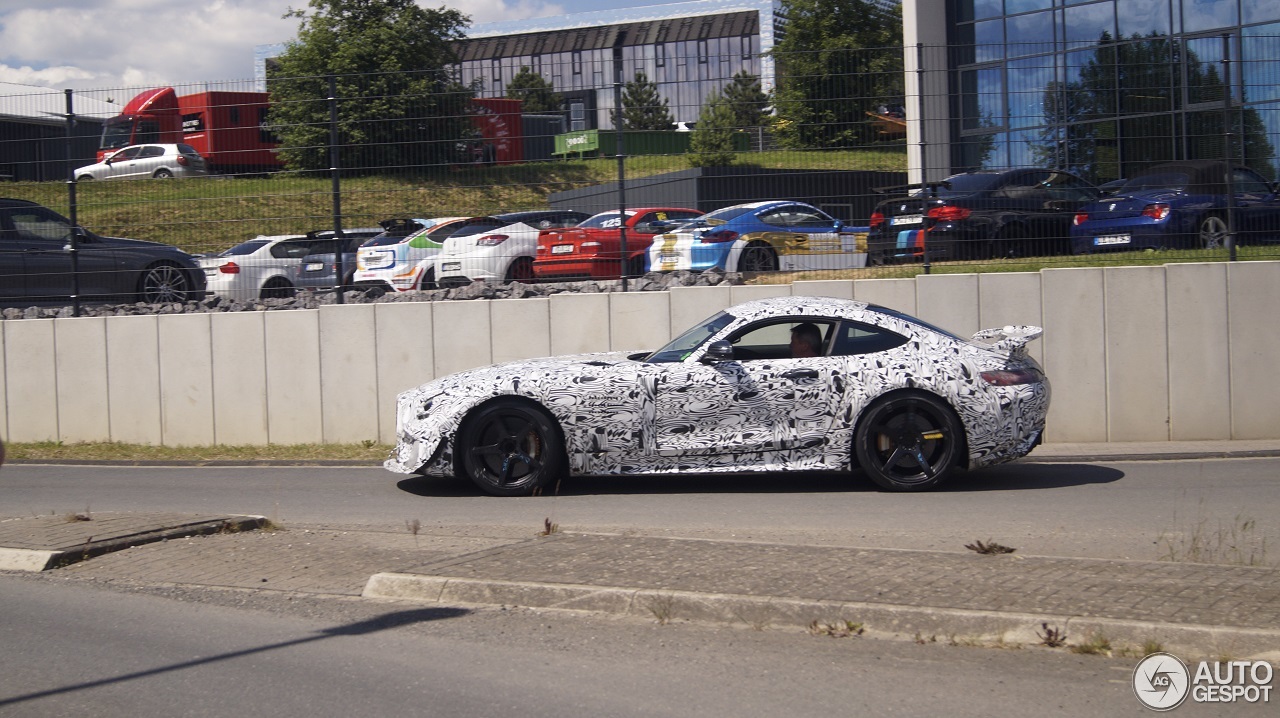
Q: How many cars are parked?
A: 10